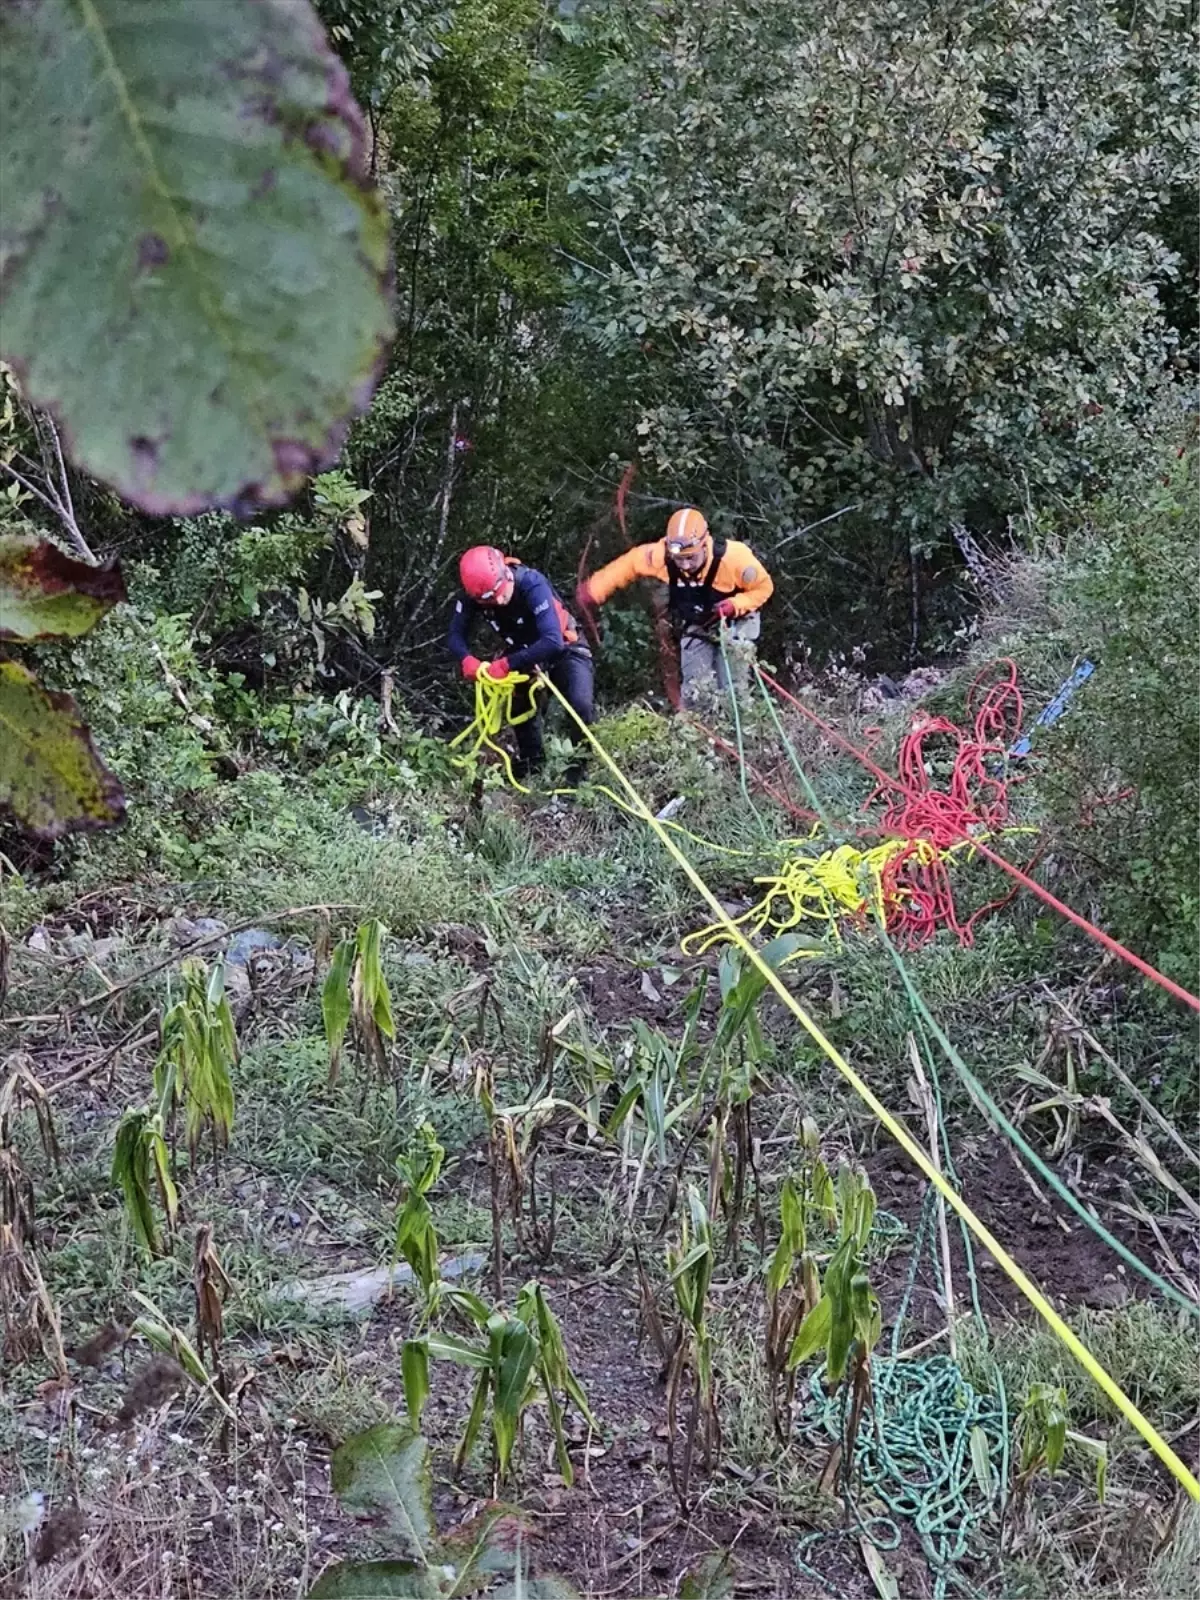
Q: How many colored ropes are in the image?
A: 3